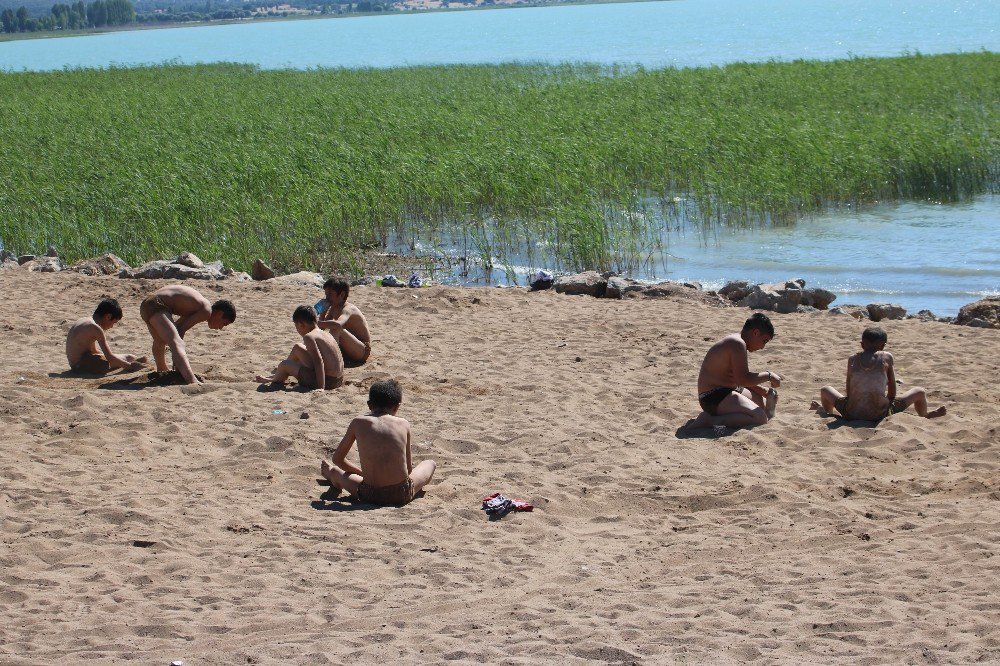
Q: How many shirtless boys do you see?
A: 7